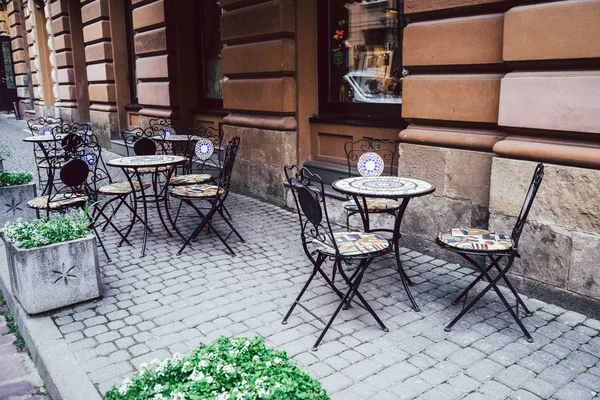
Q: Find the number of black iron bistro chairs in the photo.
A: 11